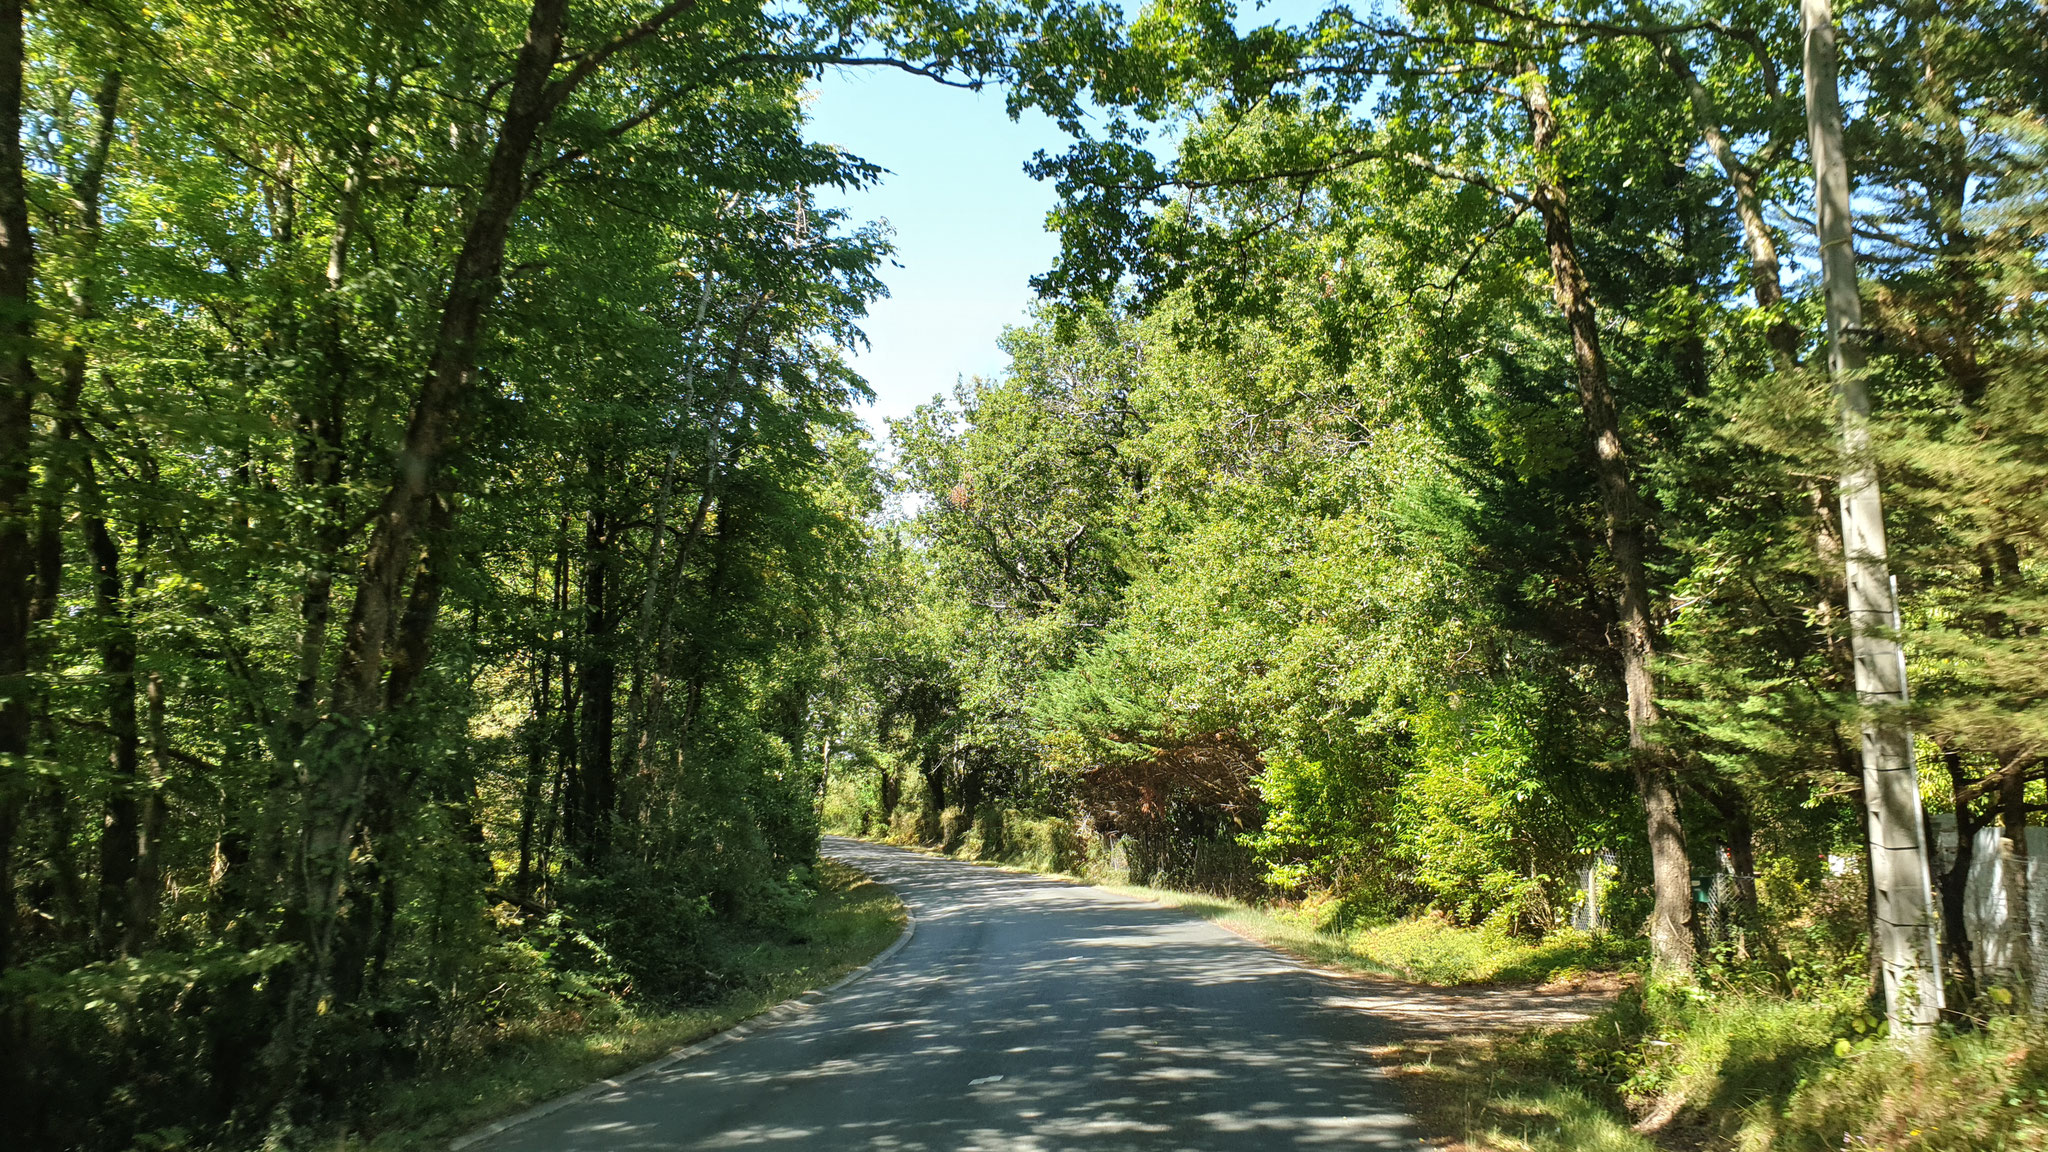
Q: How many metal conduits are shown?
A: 1